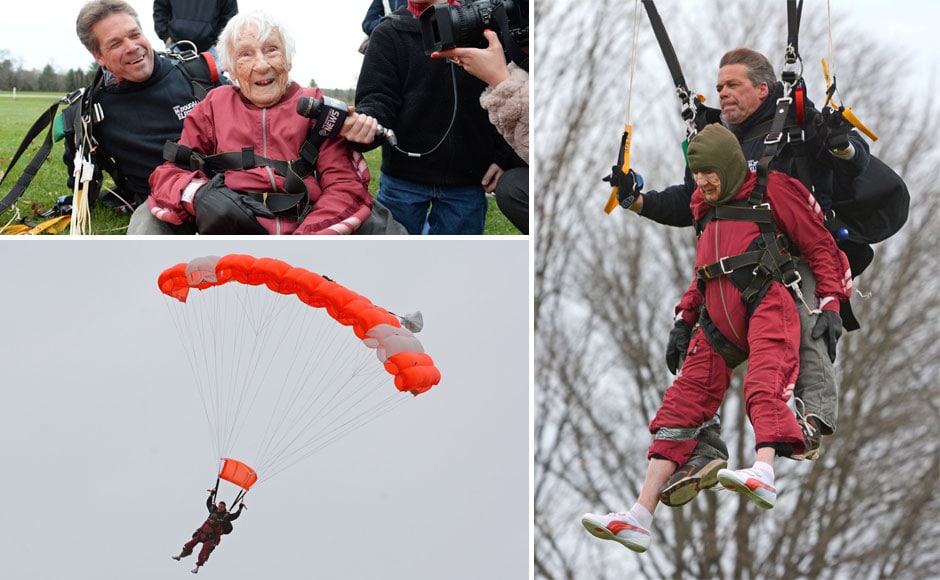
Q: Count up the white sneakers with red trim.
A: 2